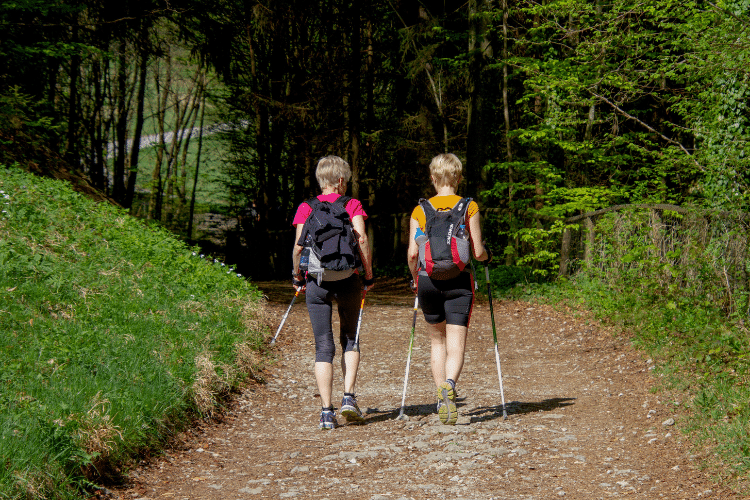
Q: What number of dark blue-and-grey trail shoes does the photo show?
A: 2